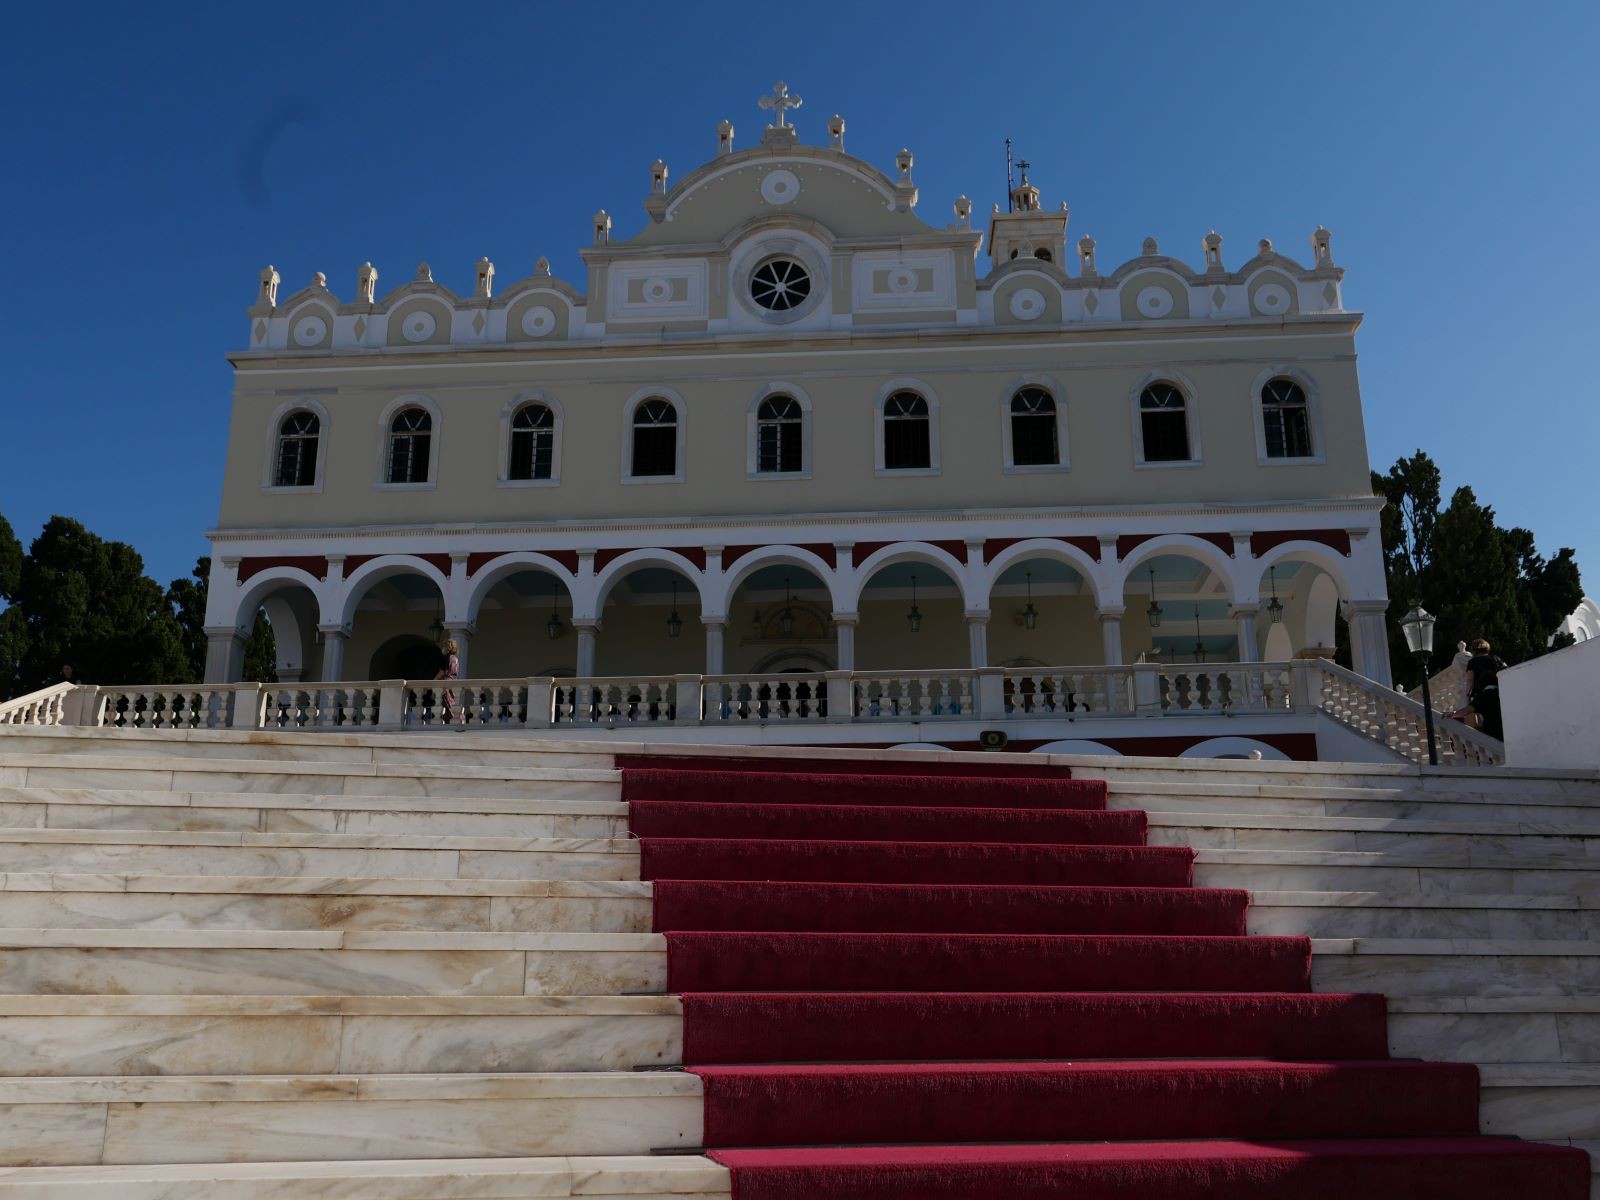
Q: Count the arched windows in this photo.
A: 9